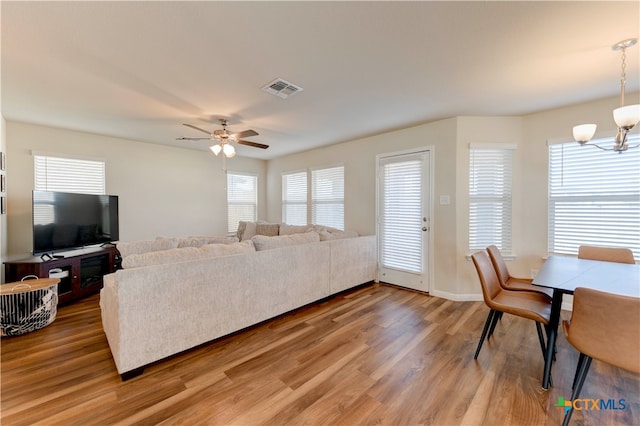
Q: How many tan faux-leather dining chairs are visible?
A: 4